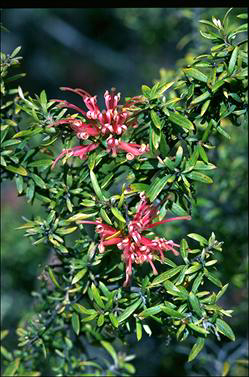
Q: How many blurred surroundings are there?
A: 1